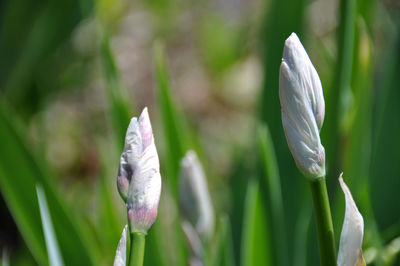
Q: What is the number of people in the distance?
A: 0